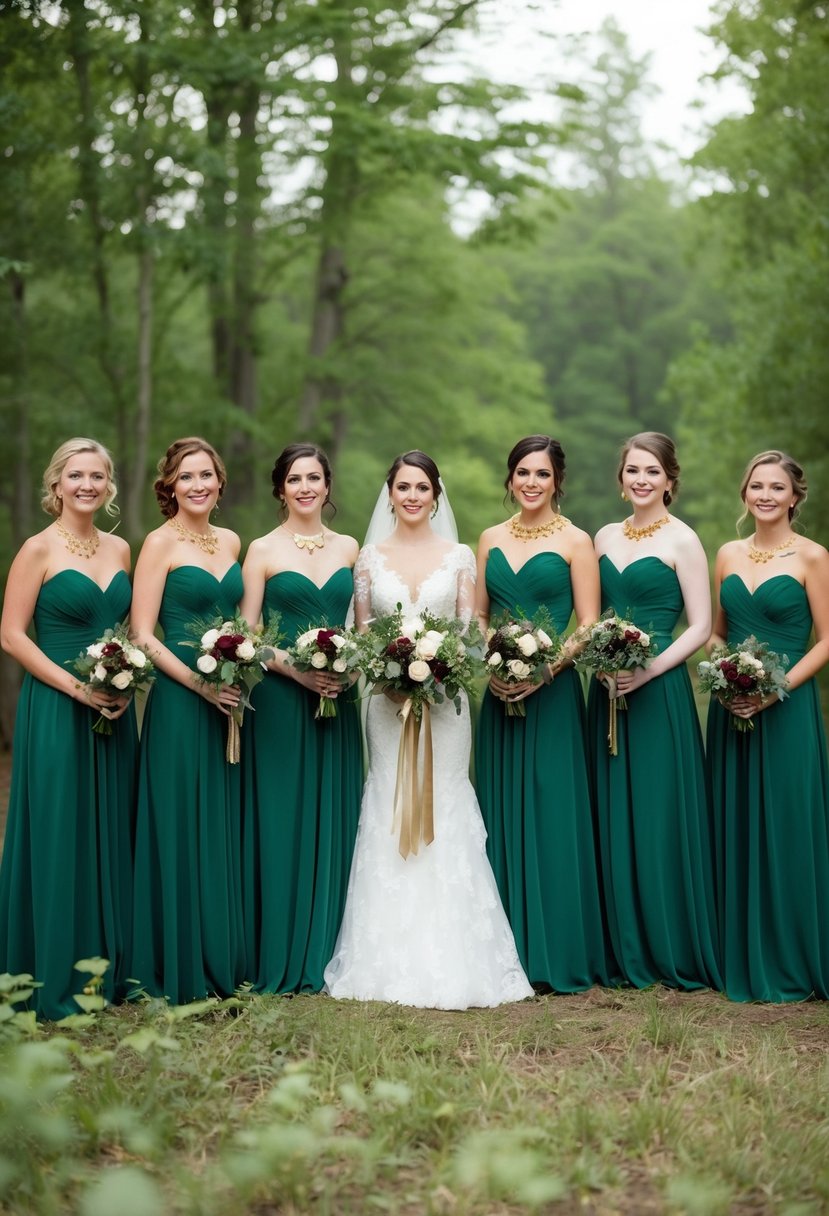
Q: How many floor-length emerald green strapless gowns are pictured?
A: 6